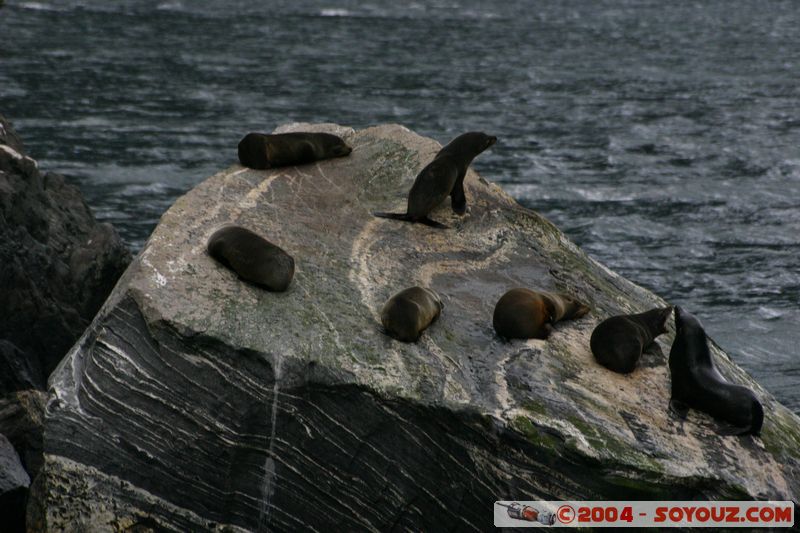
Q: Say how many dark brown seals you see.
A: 7